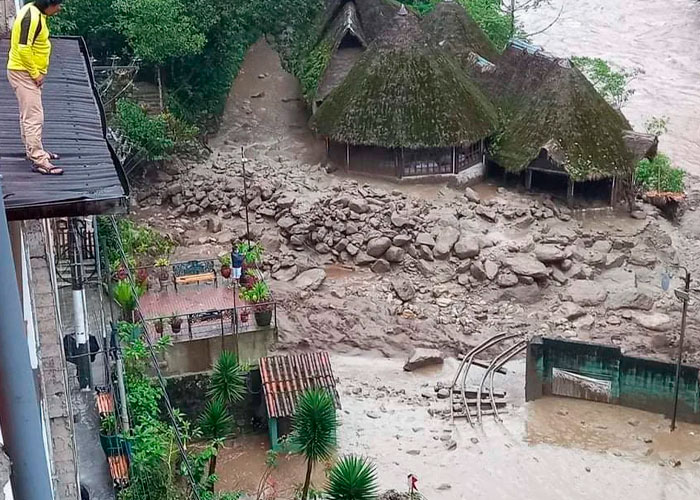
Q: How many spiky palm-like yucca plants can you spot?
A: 4